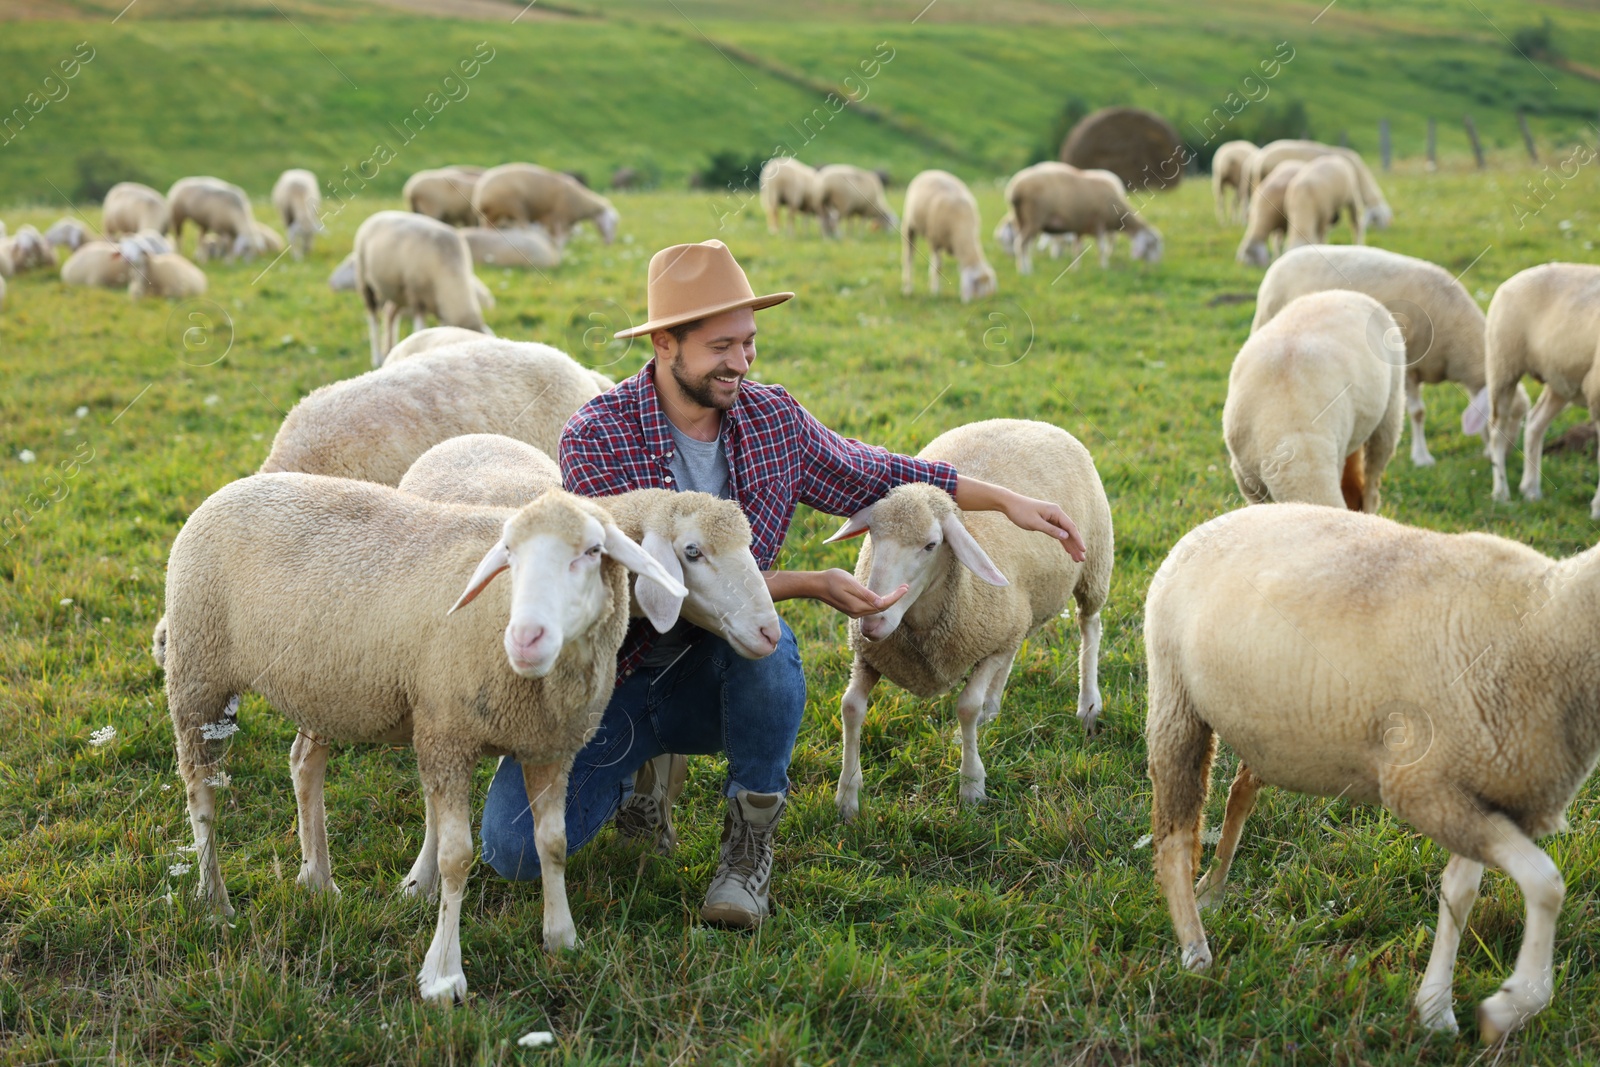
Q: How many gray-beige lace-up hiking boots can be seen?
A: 2